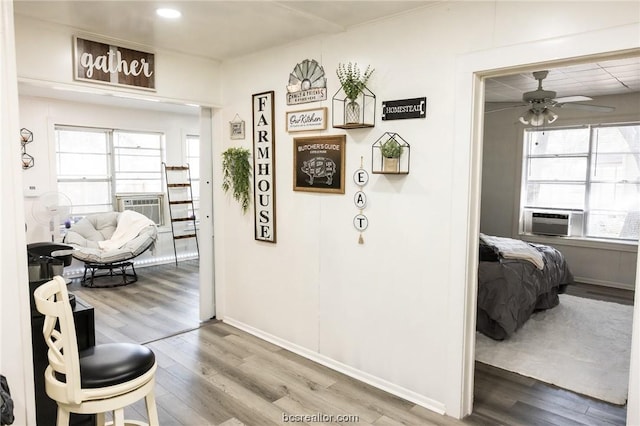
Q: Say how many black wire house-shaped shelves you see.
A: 2